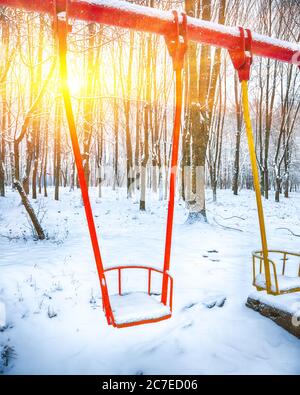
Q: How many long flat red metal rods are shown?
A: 2